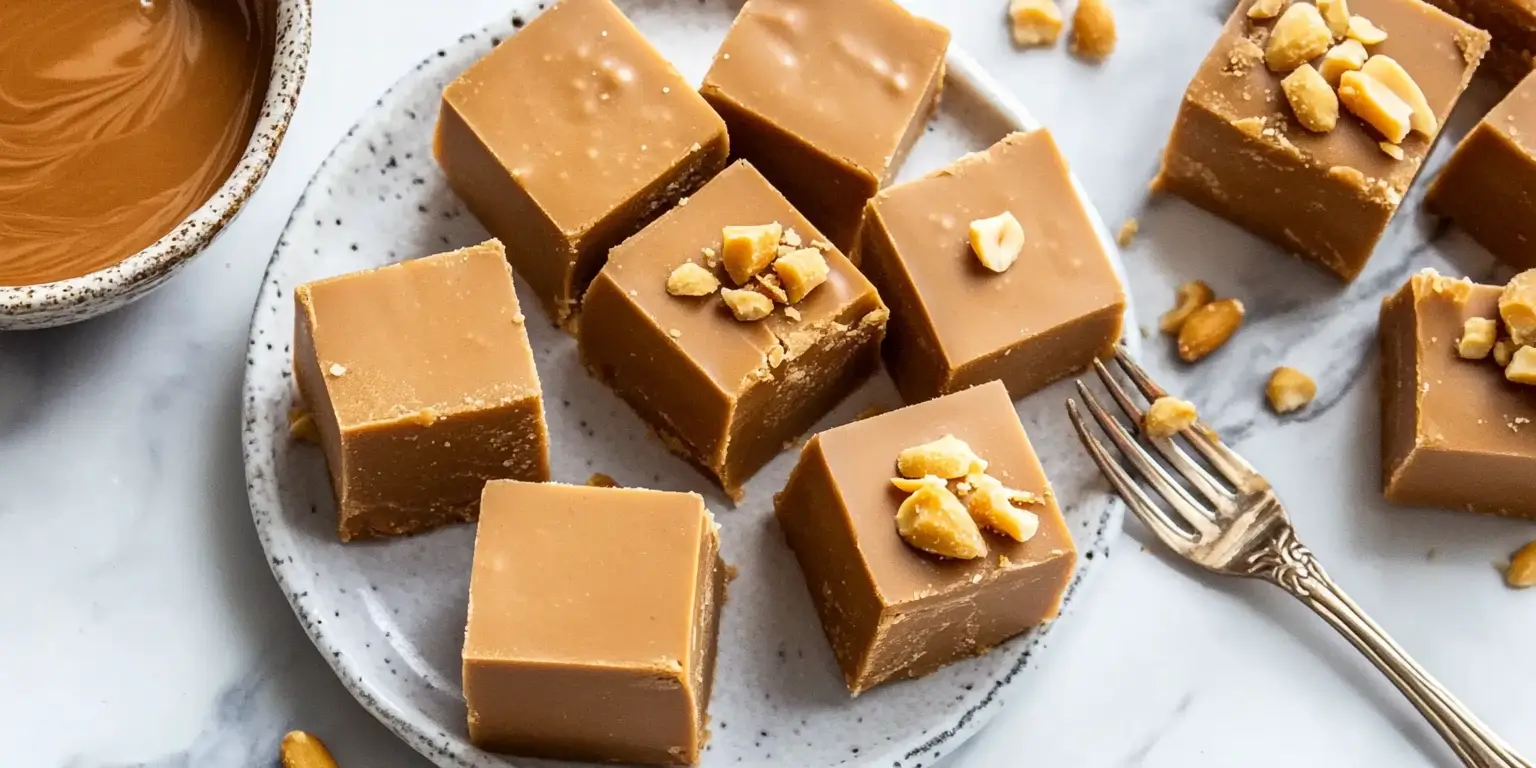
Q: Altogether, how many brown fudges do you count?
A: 11